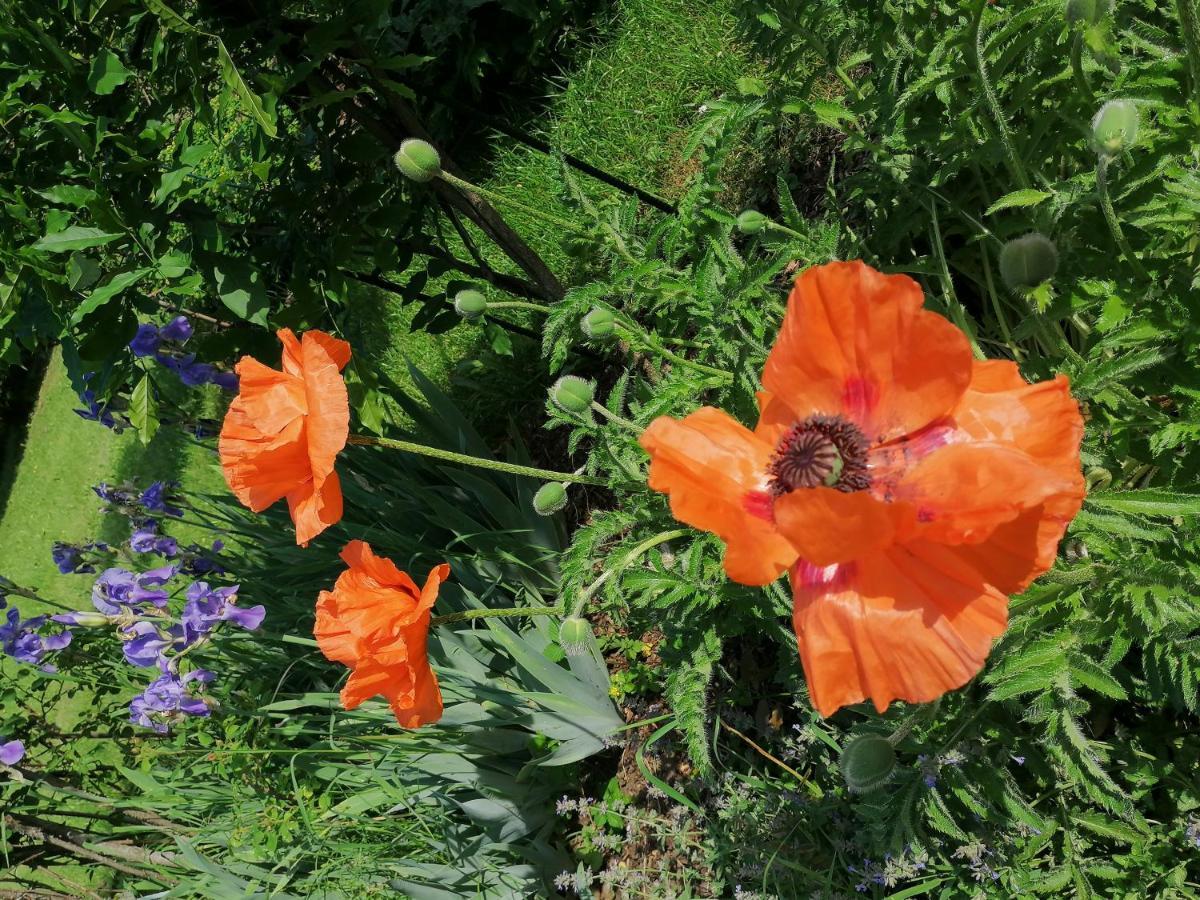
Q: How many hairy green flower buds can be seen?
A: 11